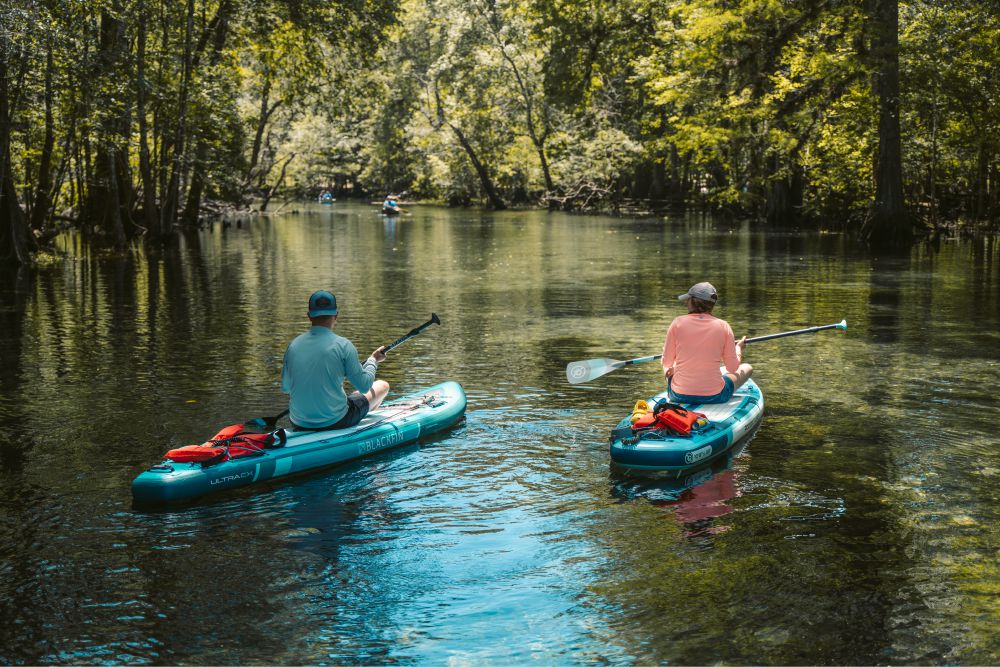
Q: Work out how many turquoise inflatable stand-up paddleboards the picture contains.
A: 2